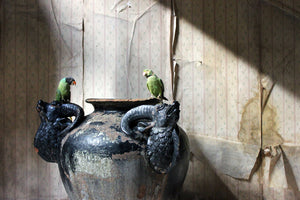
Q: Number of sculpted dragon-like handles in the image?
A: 2